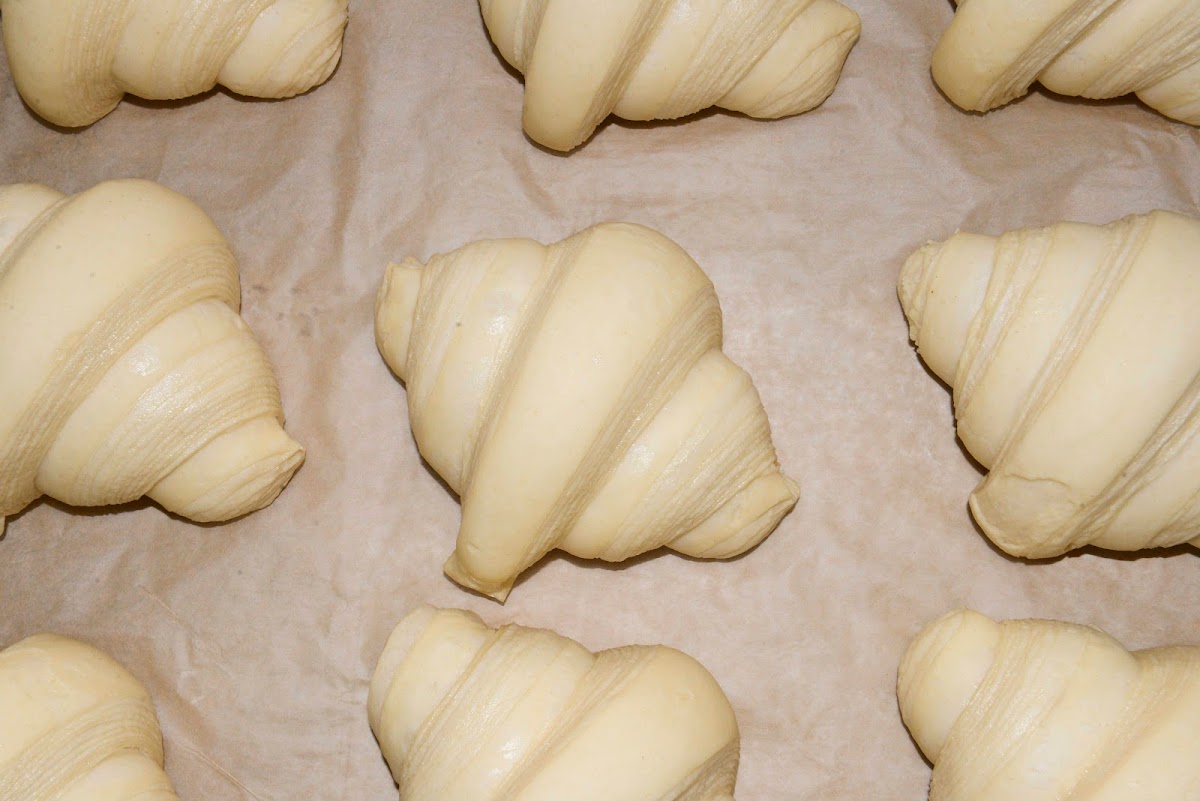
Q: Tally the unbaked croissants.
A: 9